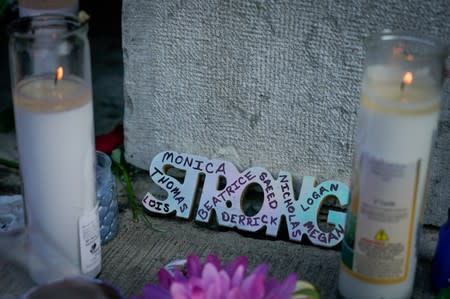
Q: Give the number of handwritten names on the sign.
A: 9